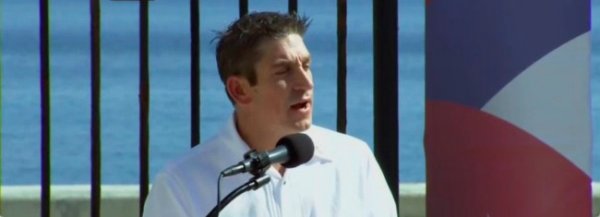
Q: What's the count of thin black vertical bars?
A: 7